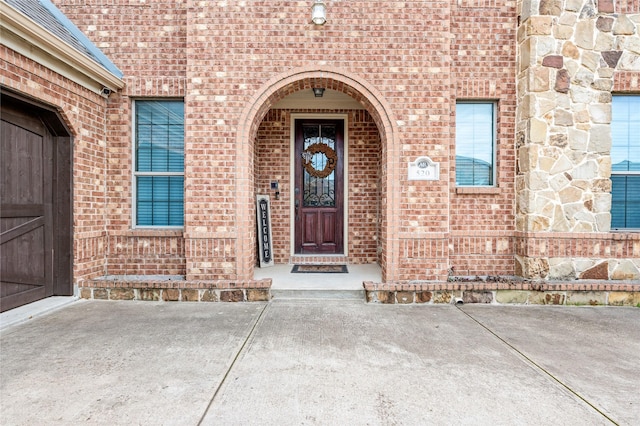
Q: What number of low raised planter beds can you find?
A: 2